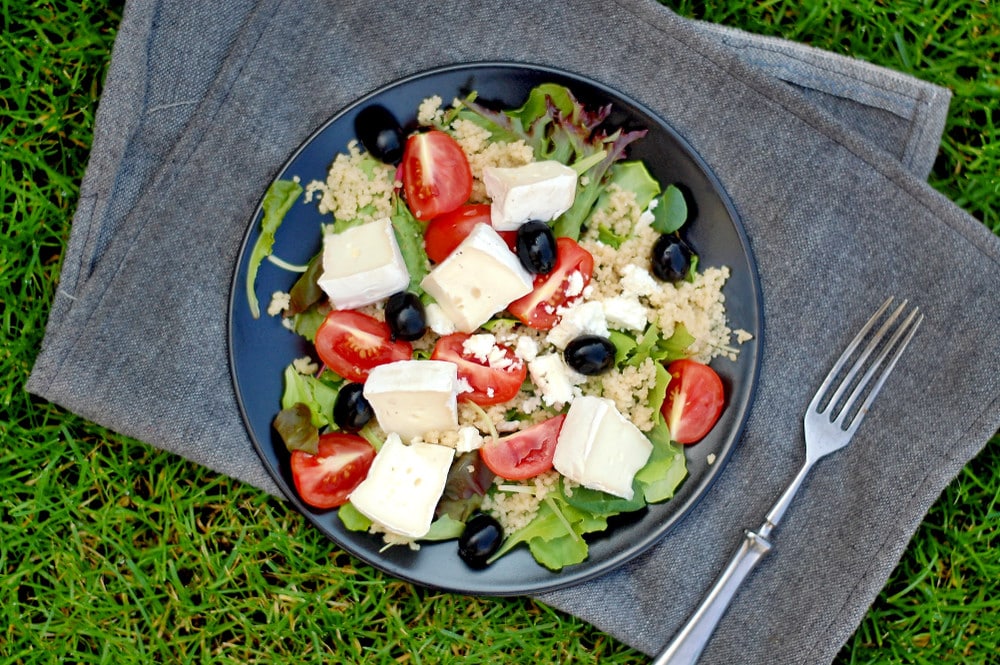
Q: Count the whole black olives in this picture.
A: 7